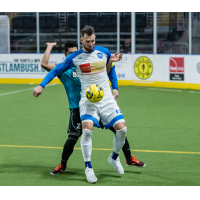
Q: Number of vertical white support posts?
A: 6